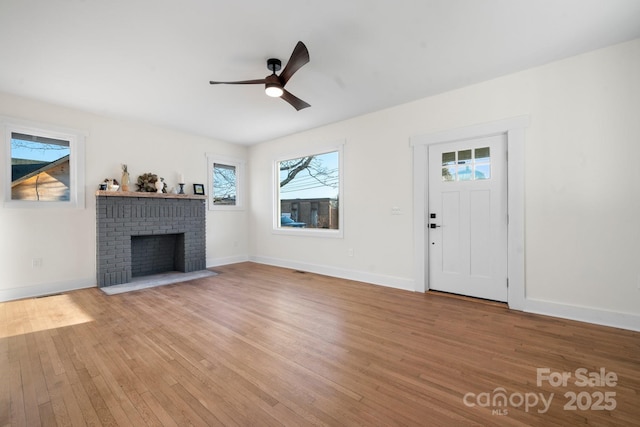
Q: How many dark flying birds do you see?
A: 0